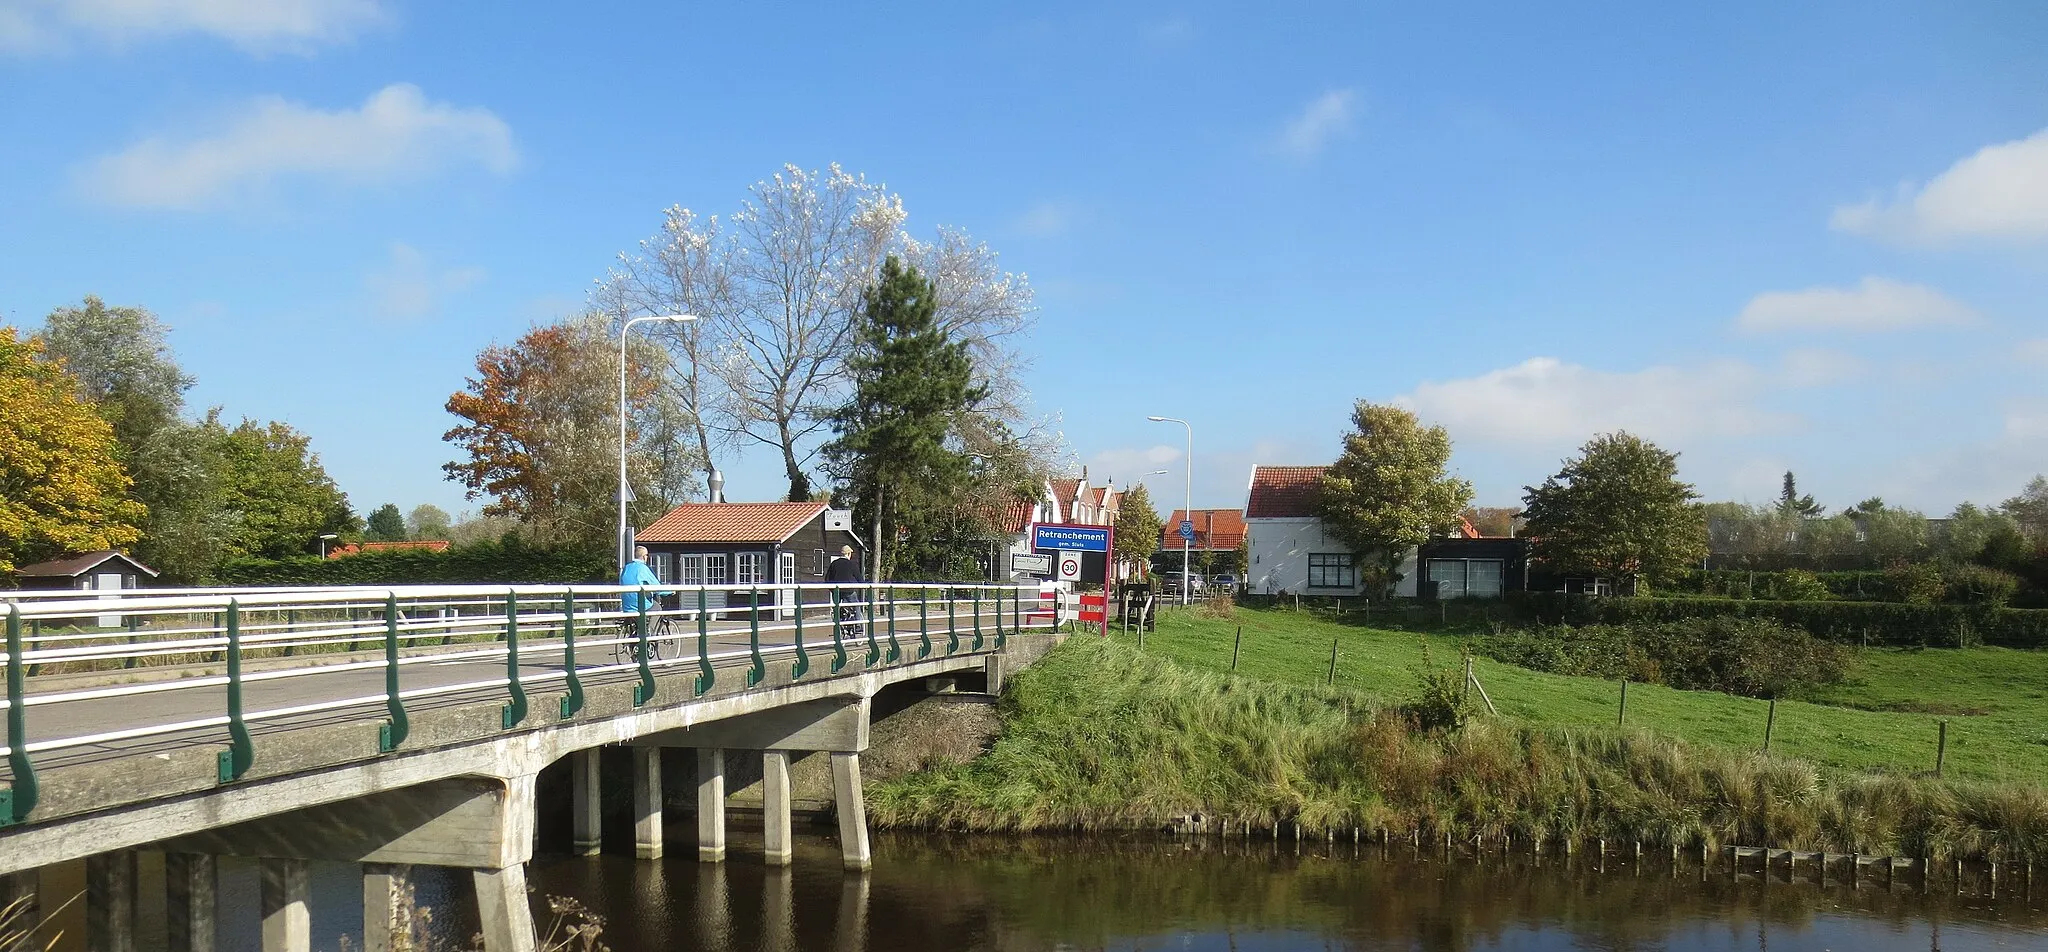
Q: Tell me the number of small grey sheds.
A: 1